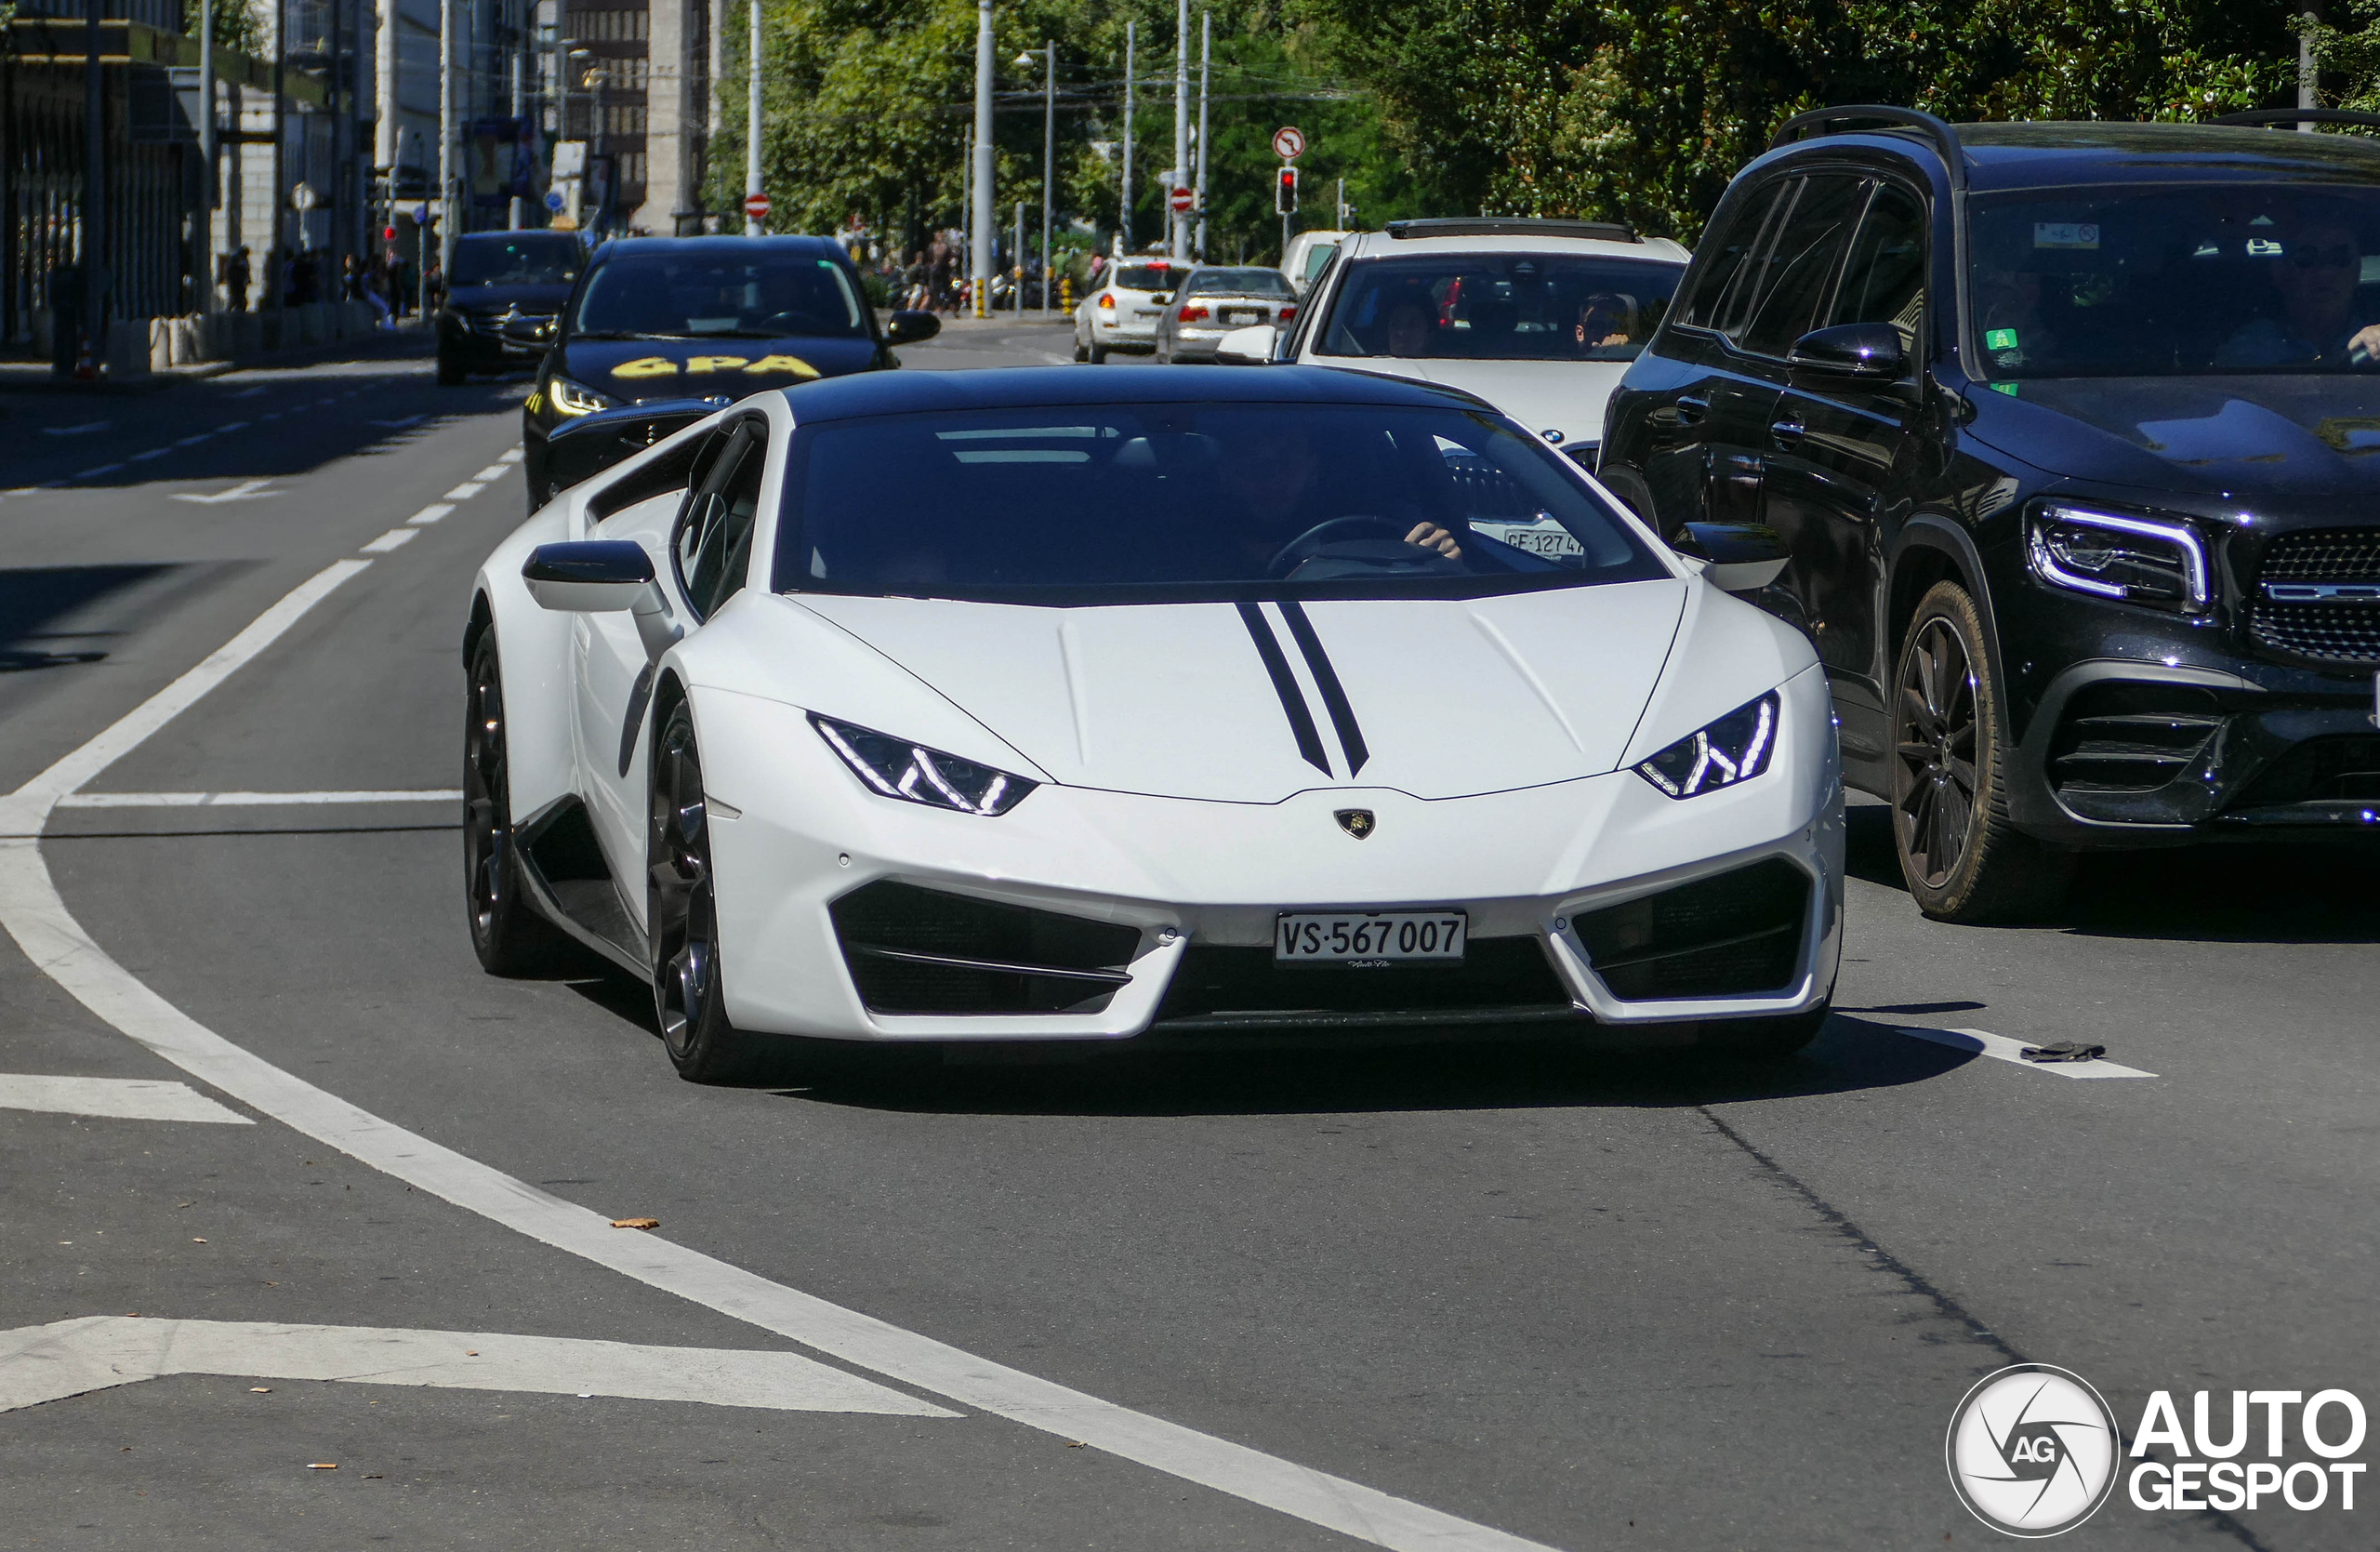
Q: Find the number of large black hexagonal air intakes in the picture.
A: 2